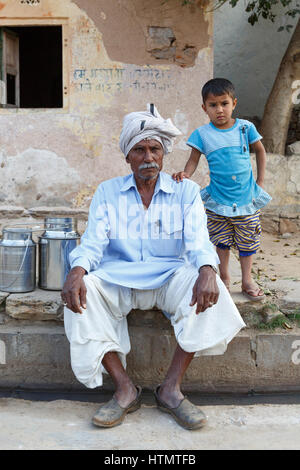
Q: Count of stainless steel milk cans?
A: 2